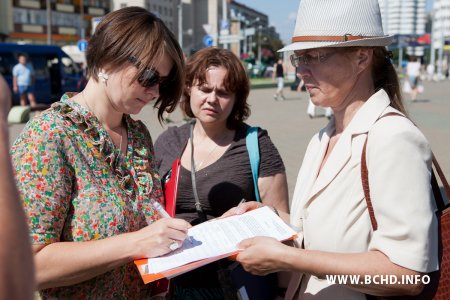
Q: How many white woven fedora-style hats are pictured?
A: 1